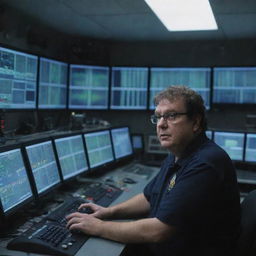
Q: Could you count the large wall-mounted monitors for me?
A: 6